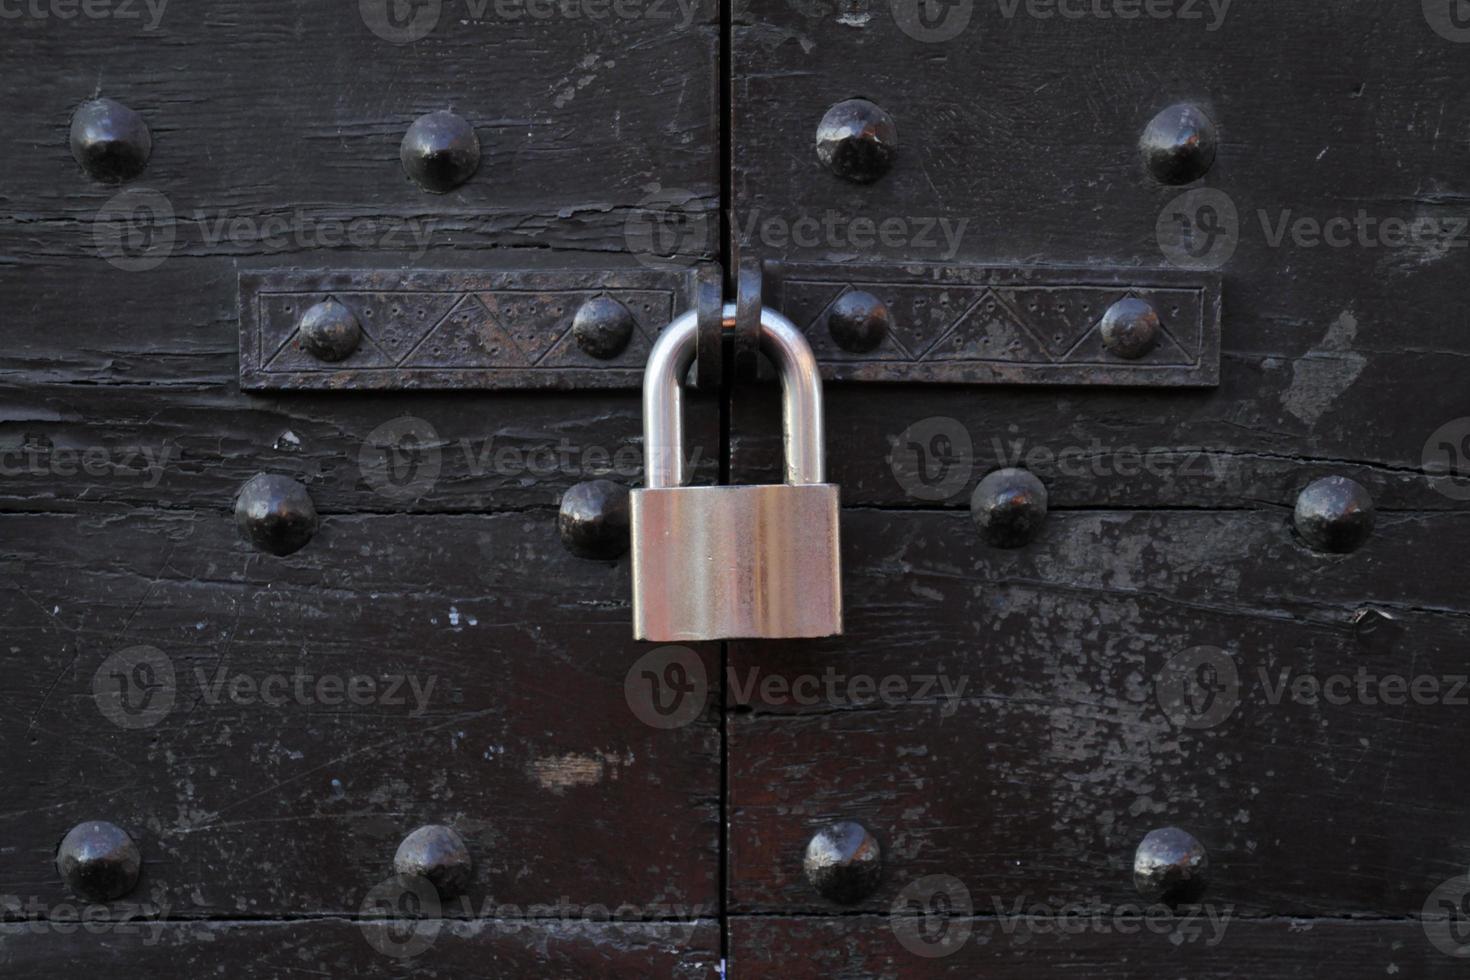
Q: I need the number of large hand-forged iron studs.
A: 12